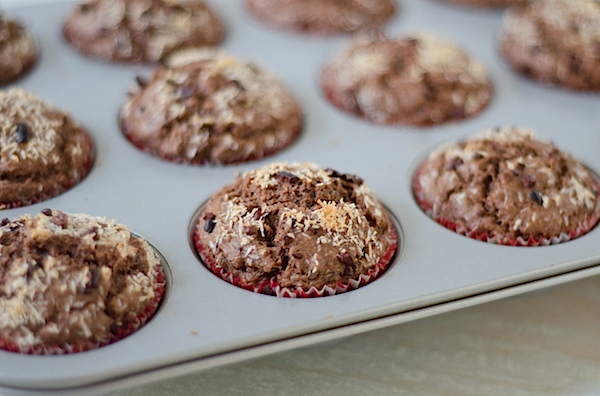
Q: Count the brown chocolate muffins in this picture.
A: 11